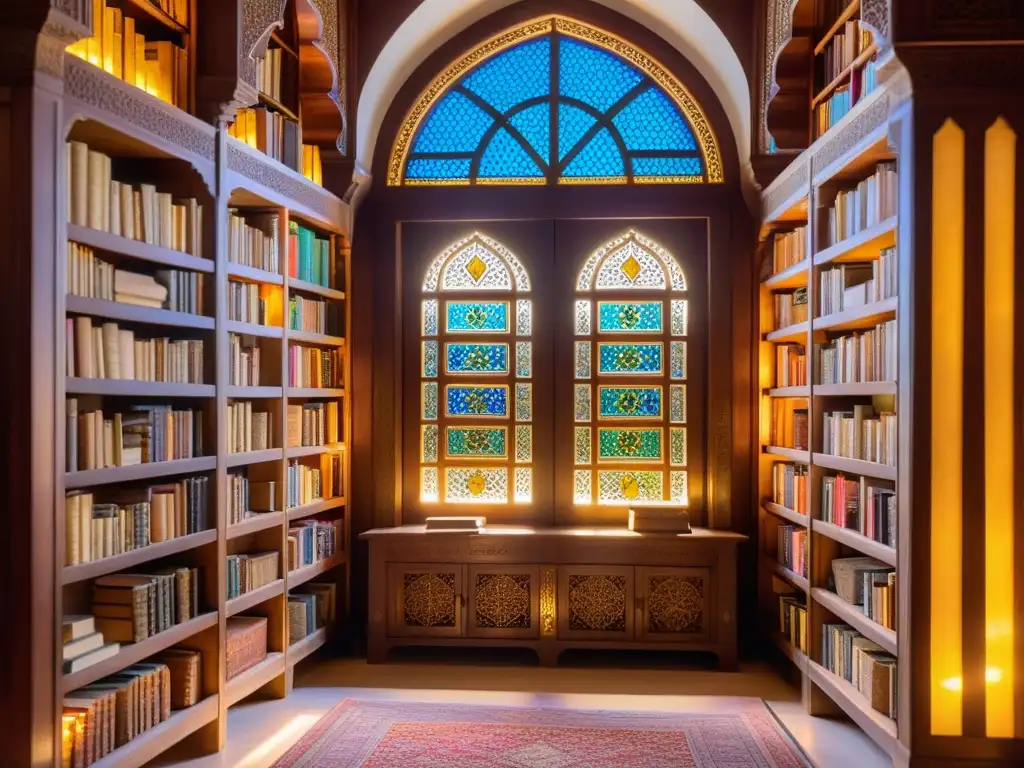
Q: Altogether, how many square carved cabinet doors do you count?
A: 4